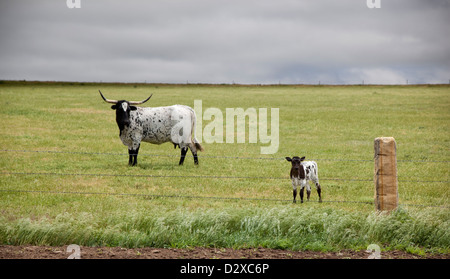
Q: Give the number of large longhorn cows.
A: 1